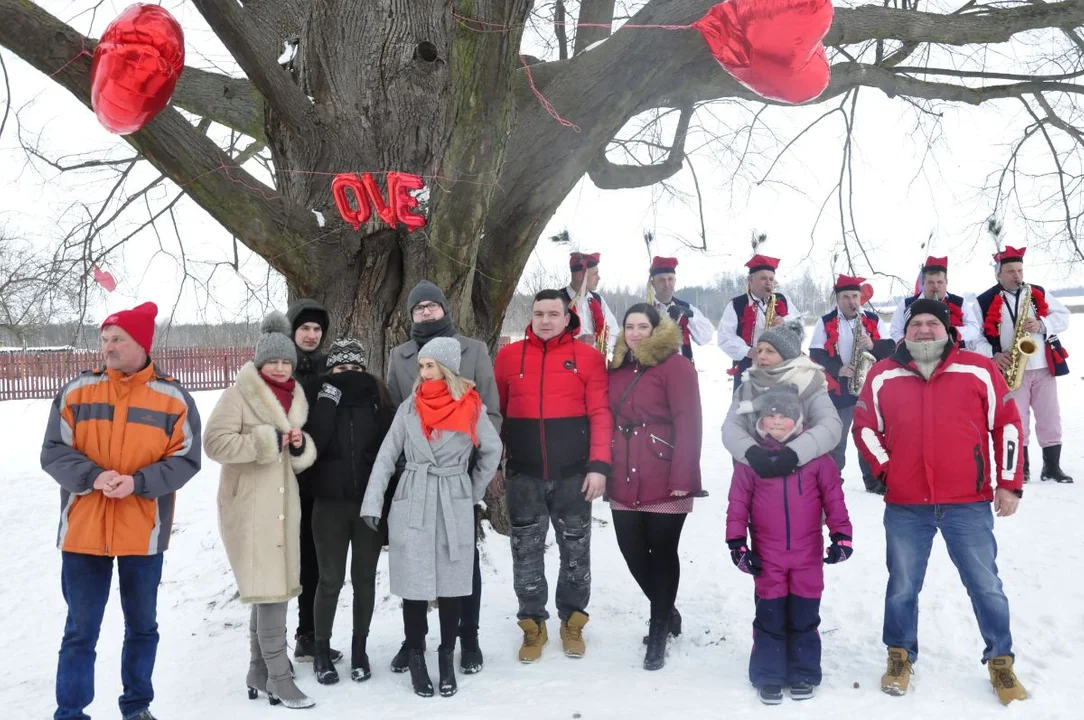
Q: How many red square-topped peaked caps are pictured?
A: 6